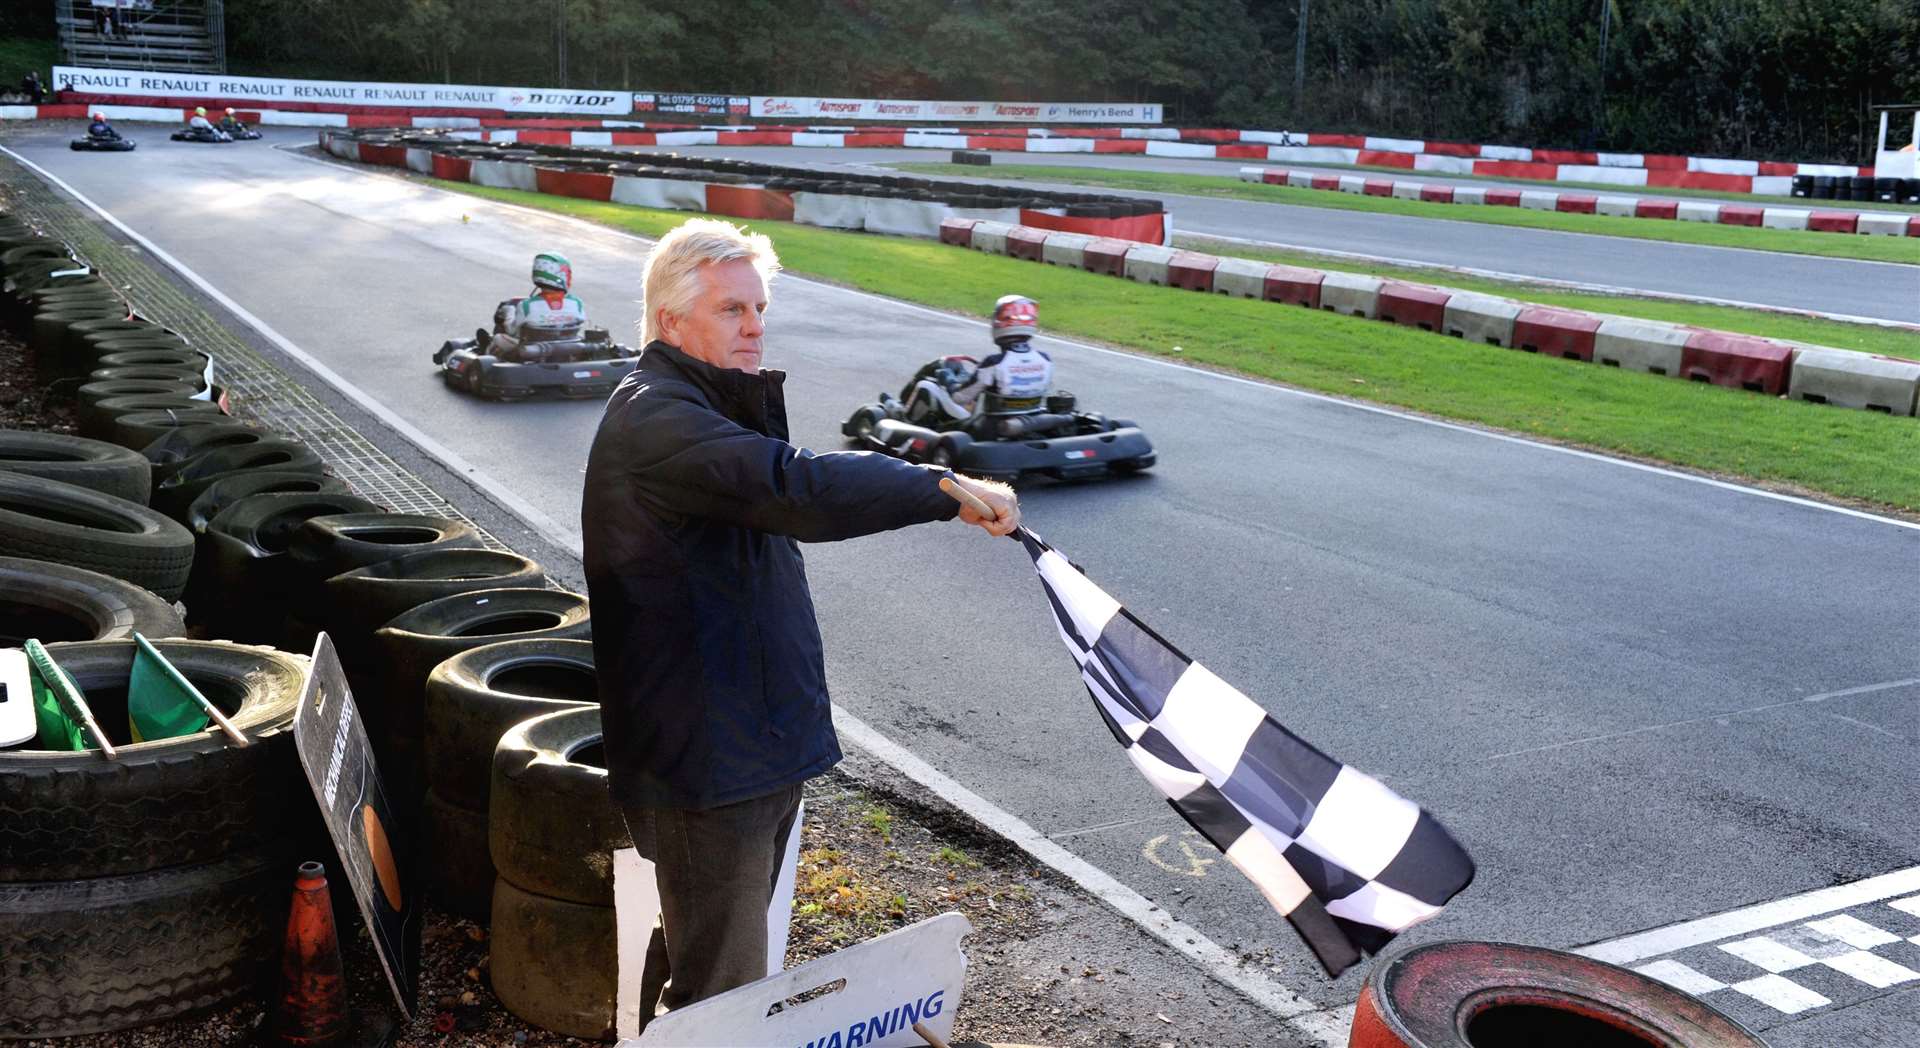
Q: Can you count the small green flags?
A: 2